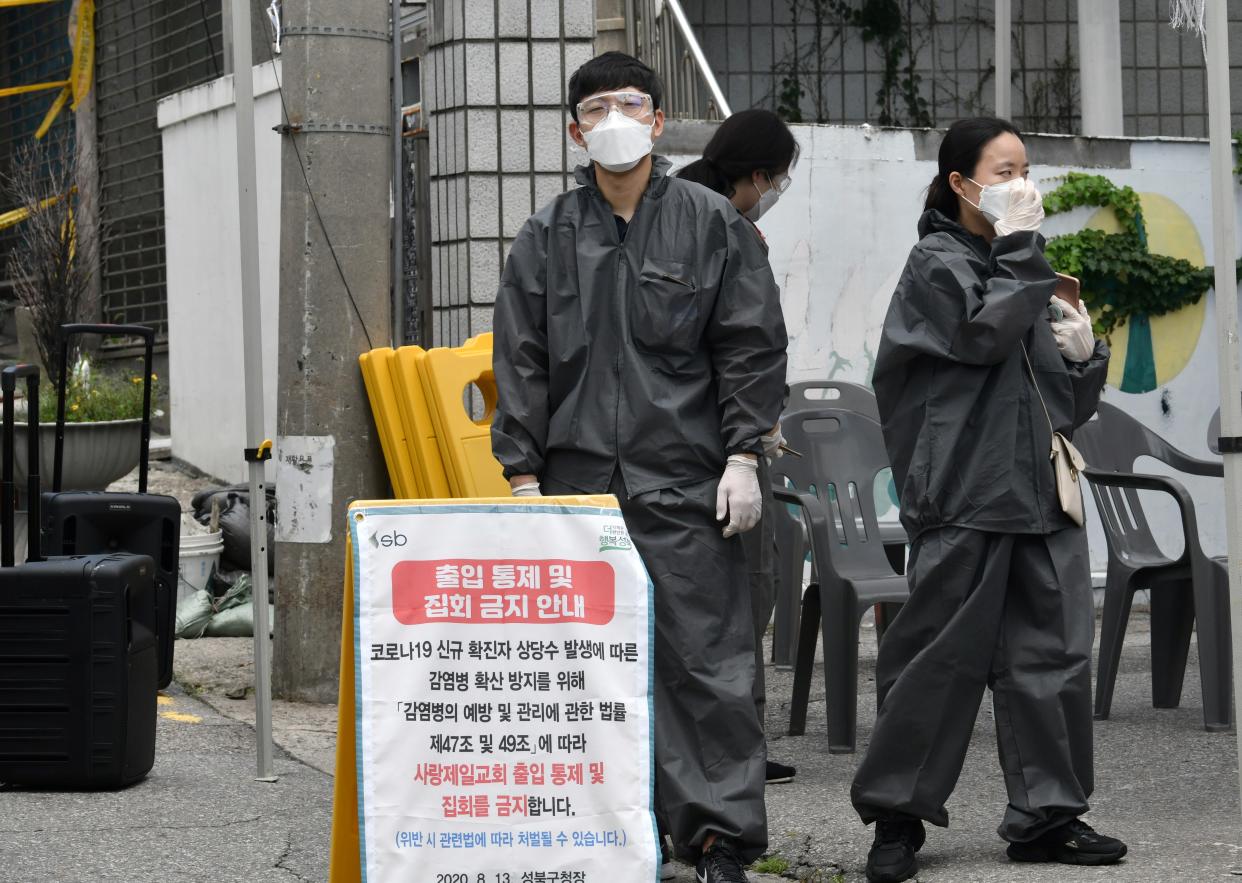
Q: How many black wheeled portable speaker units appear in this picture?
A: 2